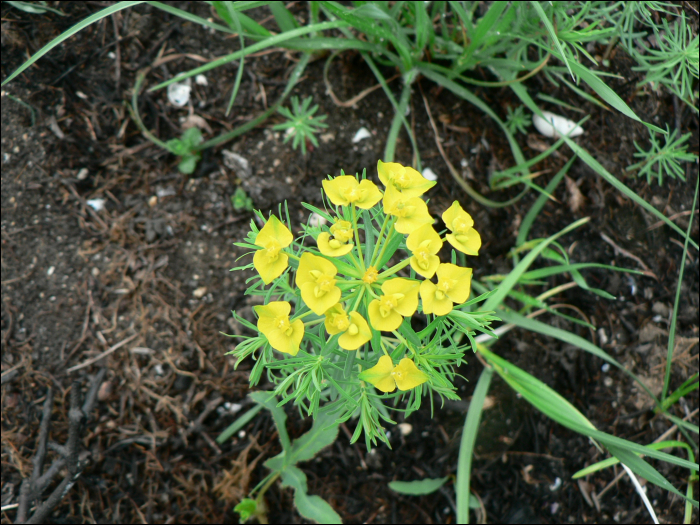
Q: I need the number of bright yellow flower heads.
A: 13